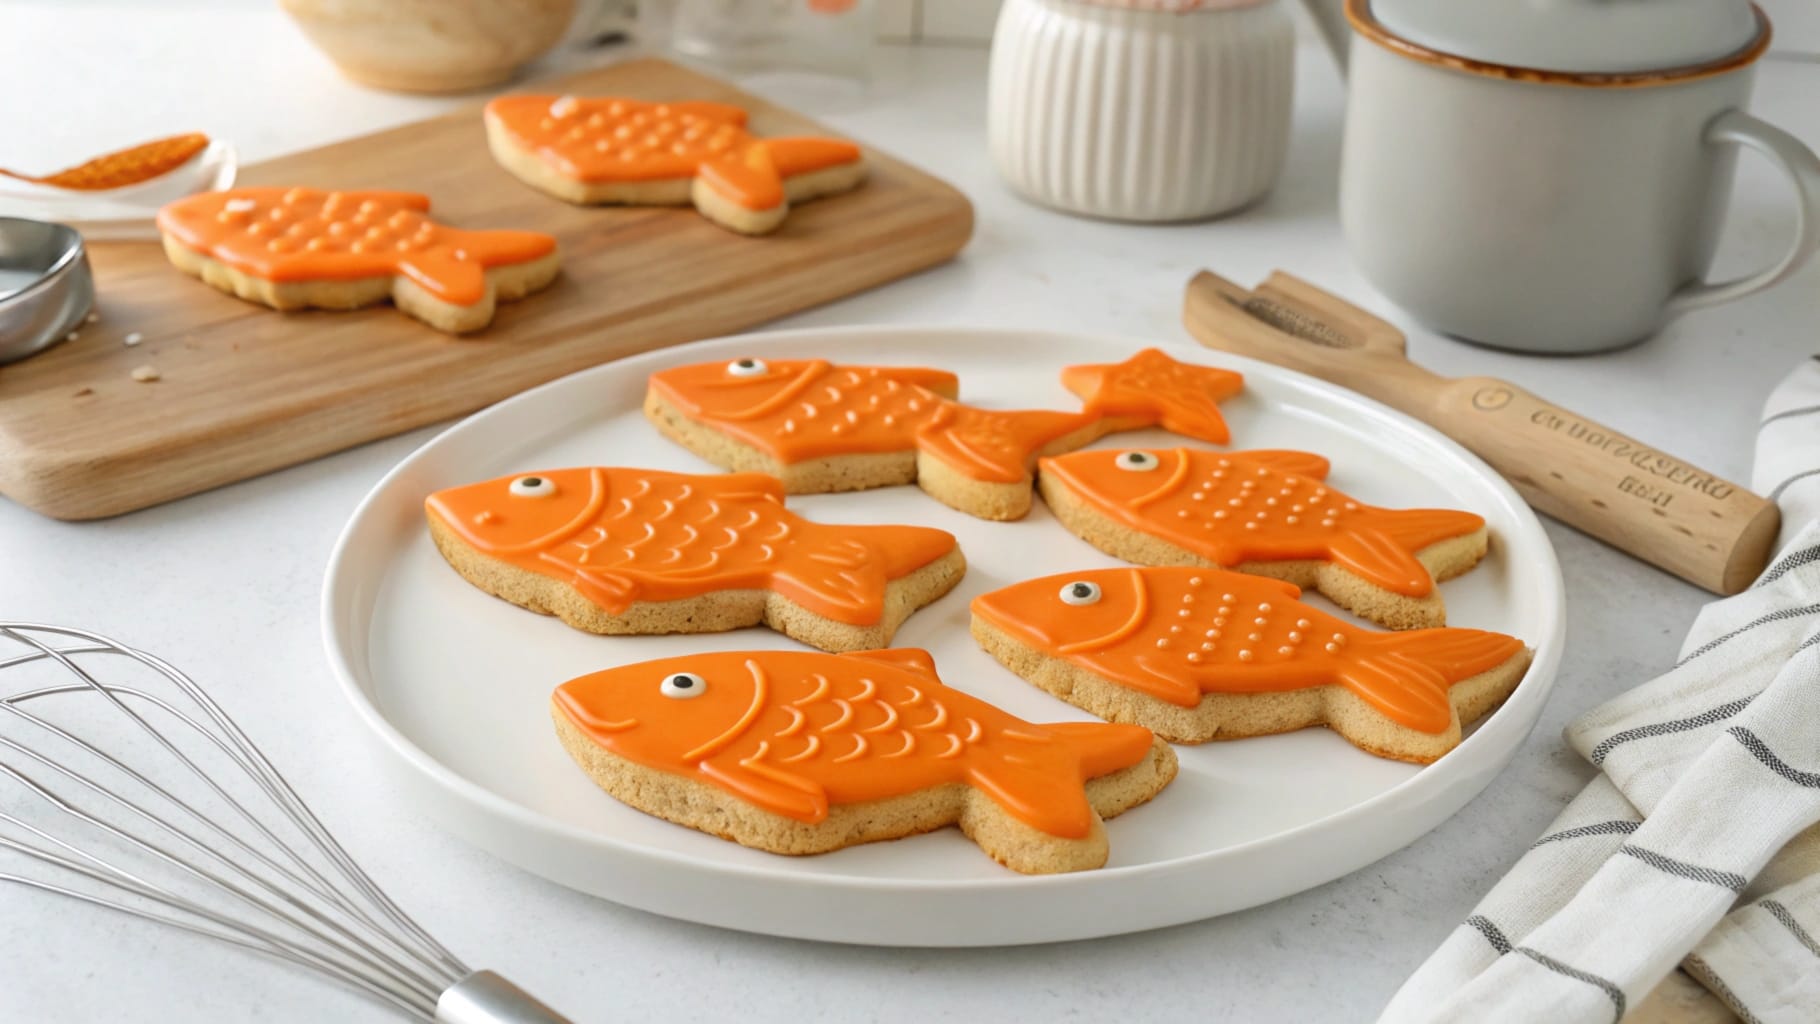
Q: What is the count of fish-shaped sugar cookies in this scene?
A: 7